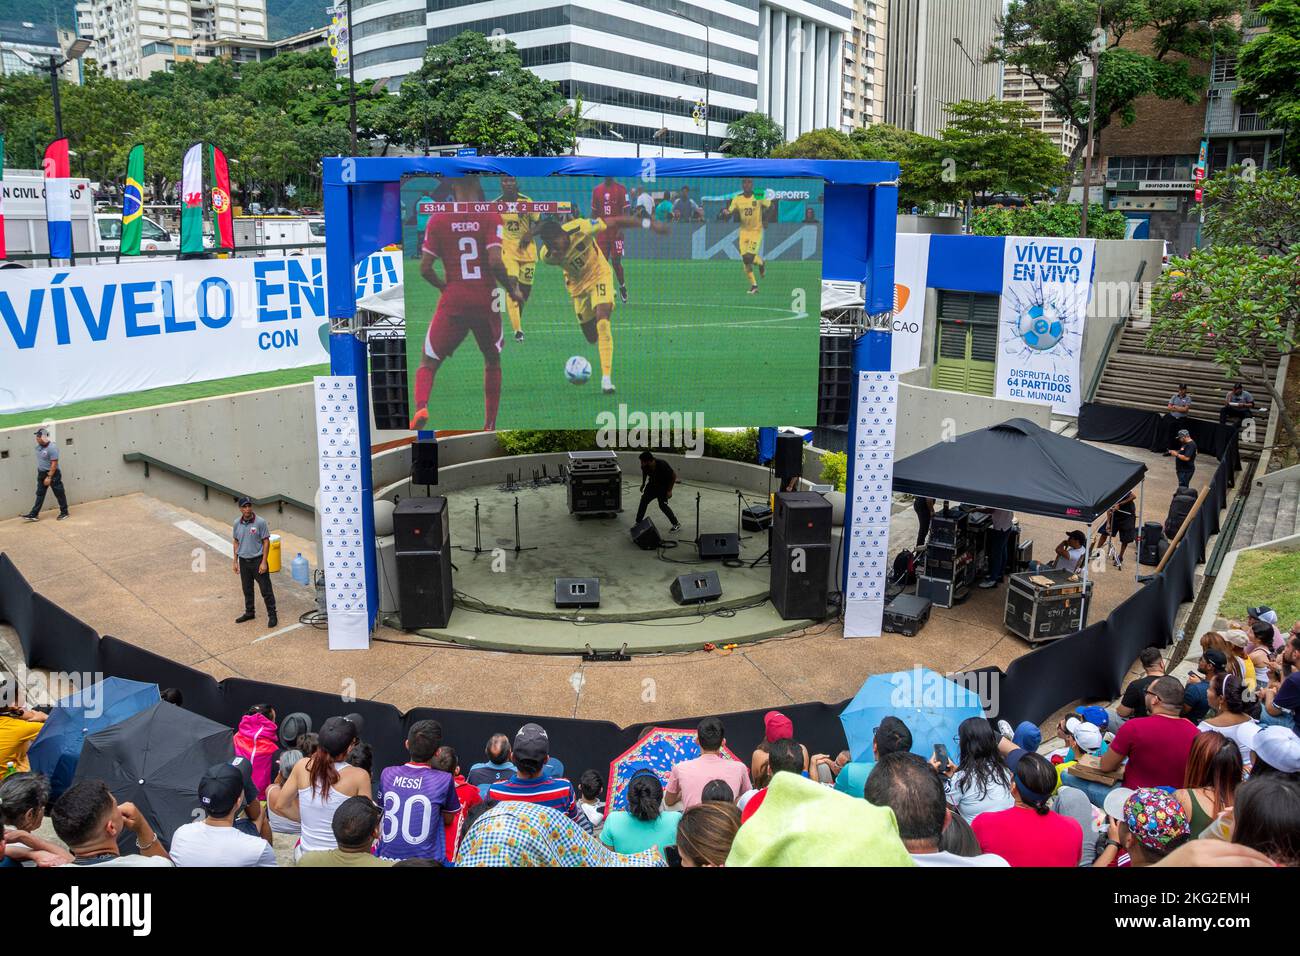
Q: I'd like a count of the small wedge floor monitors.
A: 4